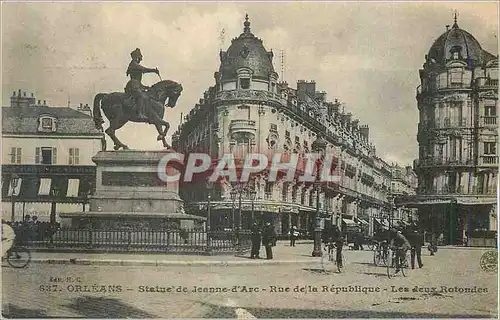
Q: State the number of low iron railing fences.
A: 1